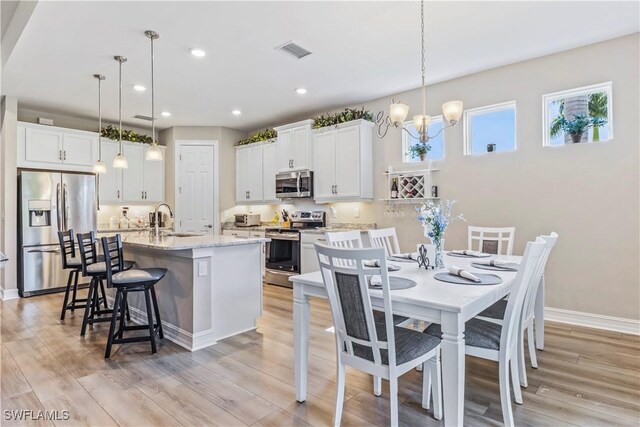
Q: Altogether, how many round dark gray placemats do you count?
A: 6